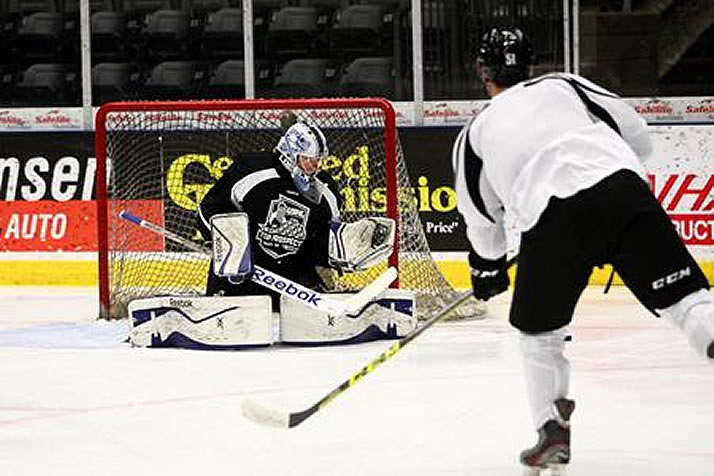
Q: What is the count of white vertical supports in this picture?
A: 5